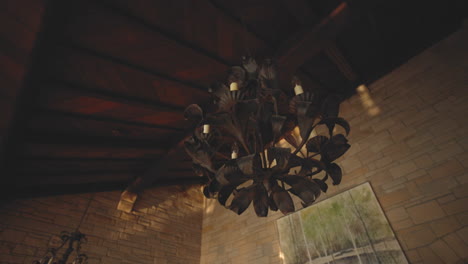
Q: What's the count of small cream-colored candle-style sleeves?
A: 4